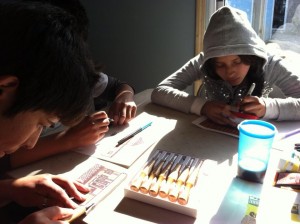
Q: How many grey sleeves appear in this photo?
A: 2